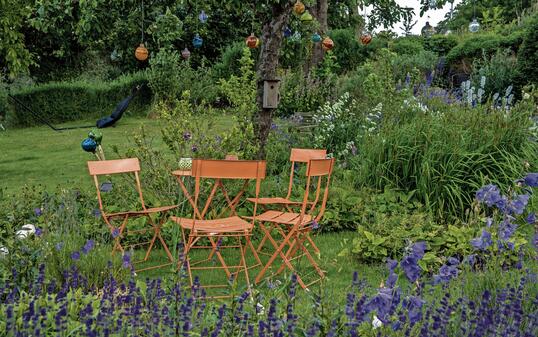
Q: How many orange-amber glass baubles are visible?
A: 5